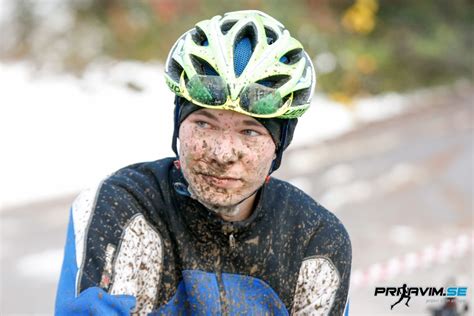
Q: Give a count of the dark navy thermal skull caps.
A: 1